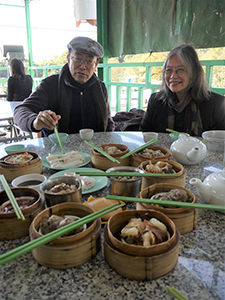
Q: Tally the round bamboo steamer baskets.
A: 8